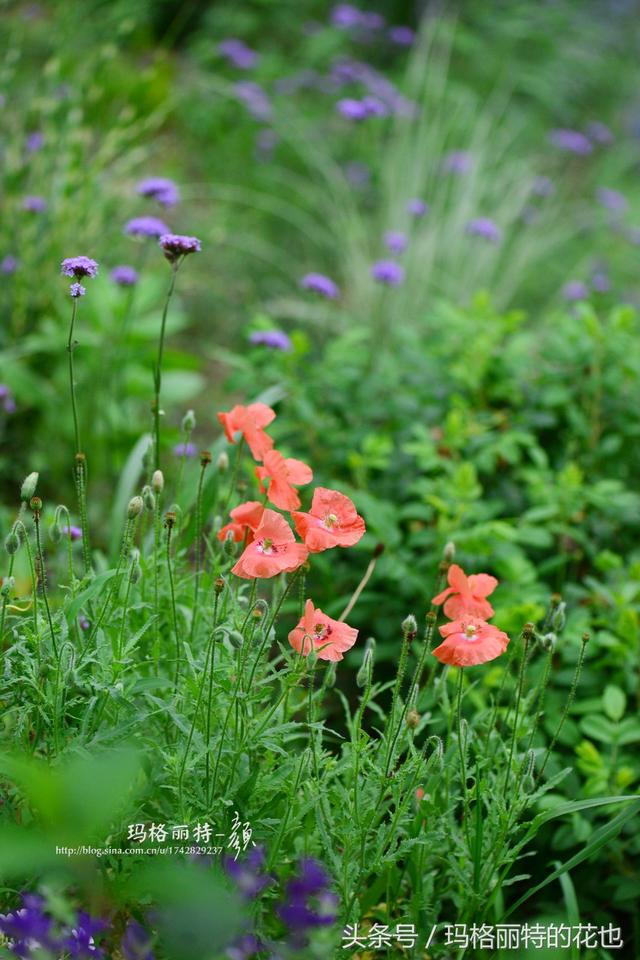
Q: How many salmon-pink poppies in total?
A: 8